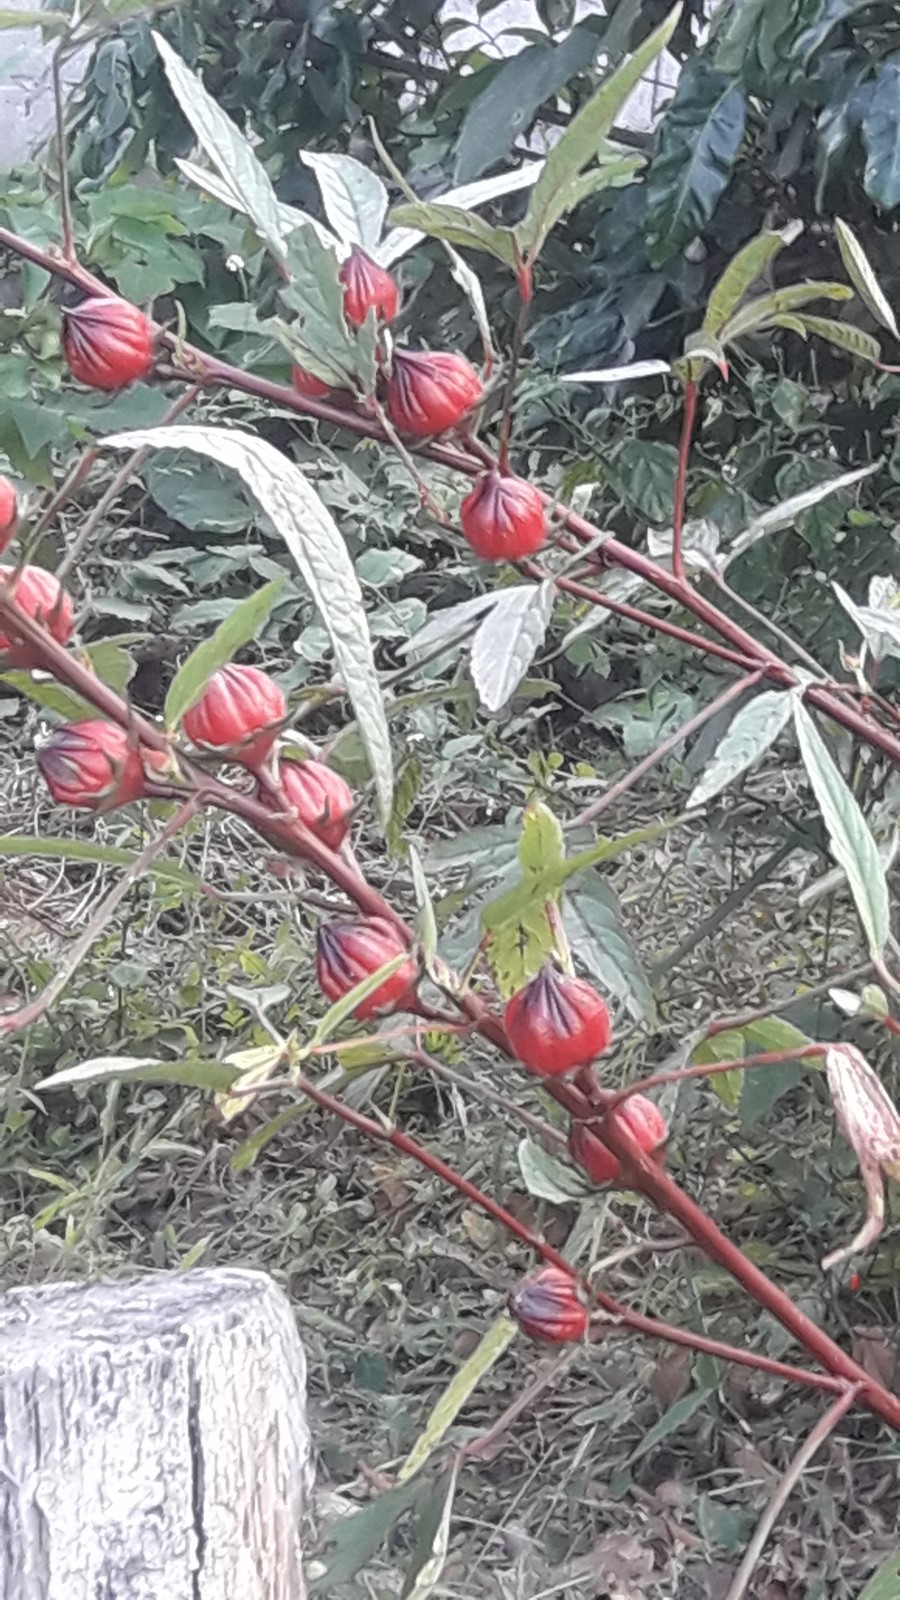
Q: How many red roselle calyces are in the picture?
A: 14